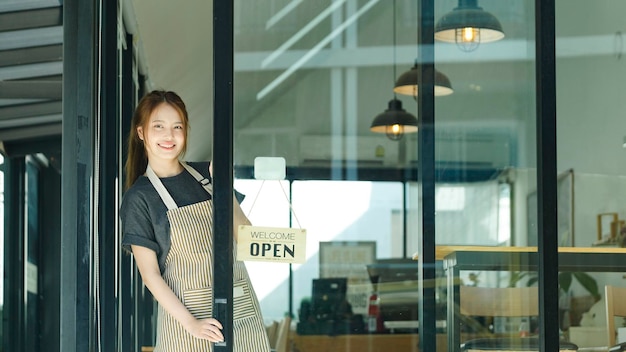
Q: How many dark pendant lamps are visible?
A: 3